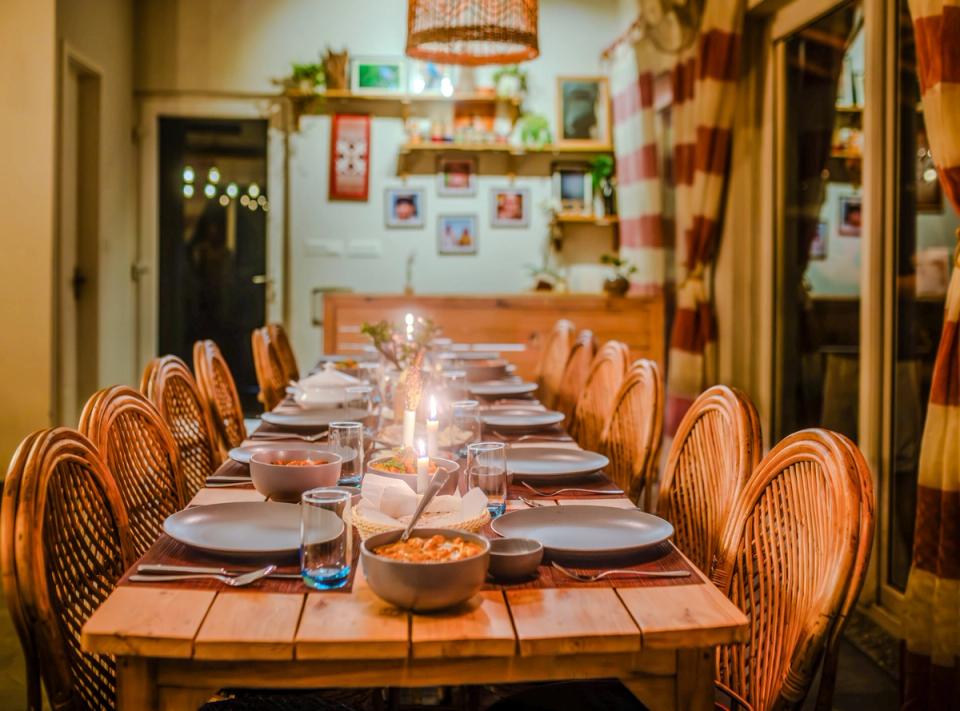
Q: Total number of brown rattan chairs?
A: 12